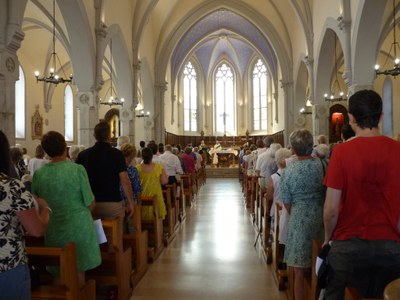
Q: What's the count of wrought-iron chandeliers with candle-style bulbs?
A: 6